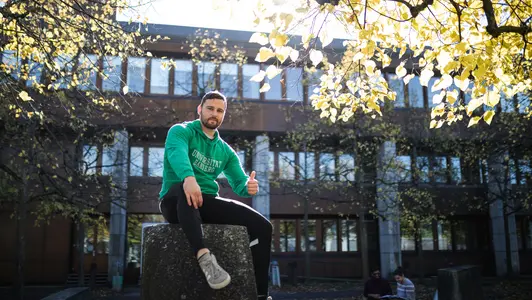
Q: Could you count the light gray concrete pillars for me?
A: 4